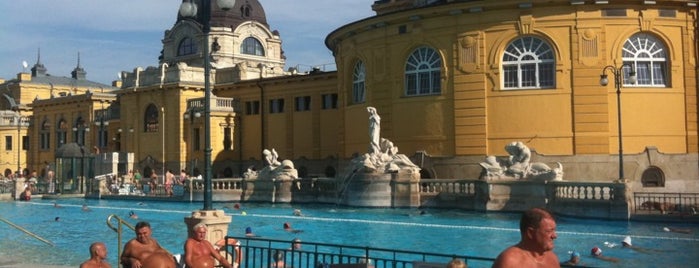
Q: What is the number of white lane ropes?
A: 1